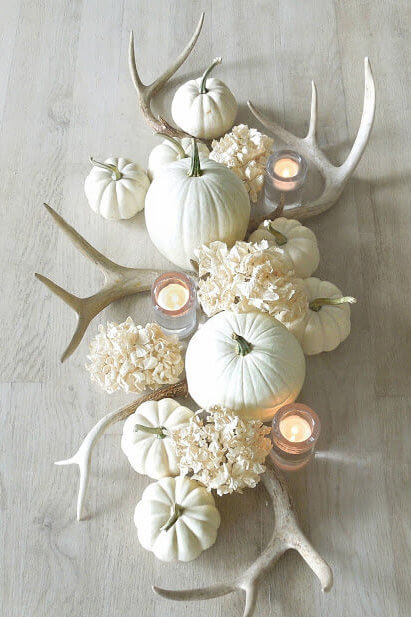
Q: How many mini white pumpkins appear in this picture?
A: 7